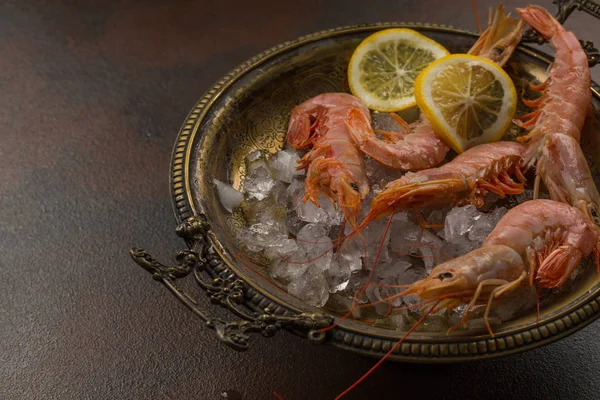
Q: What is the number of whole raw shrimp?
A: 5